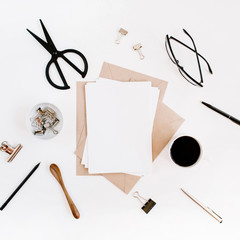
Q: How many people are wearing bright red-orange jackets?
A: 0